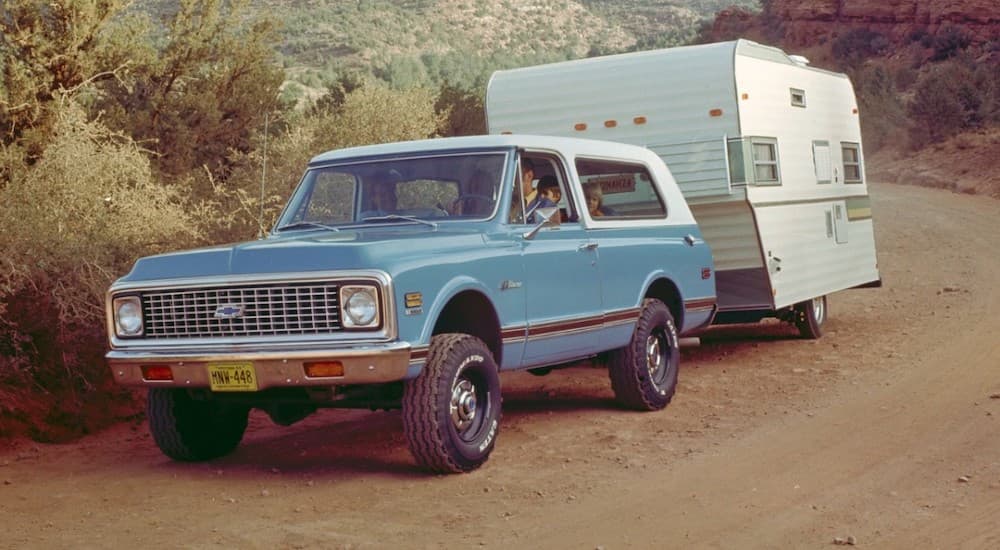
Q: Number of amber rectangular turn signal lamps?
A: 2